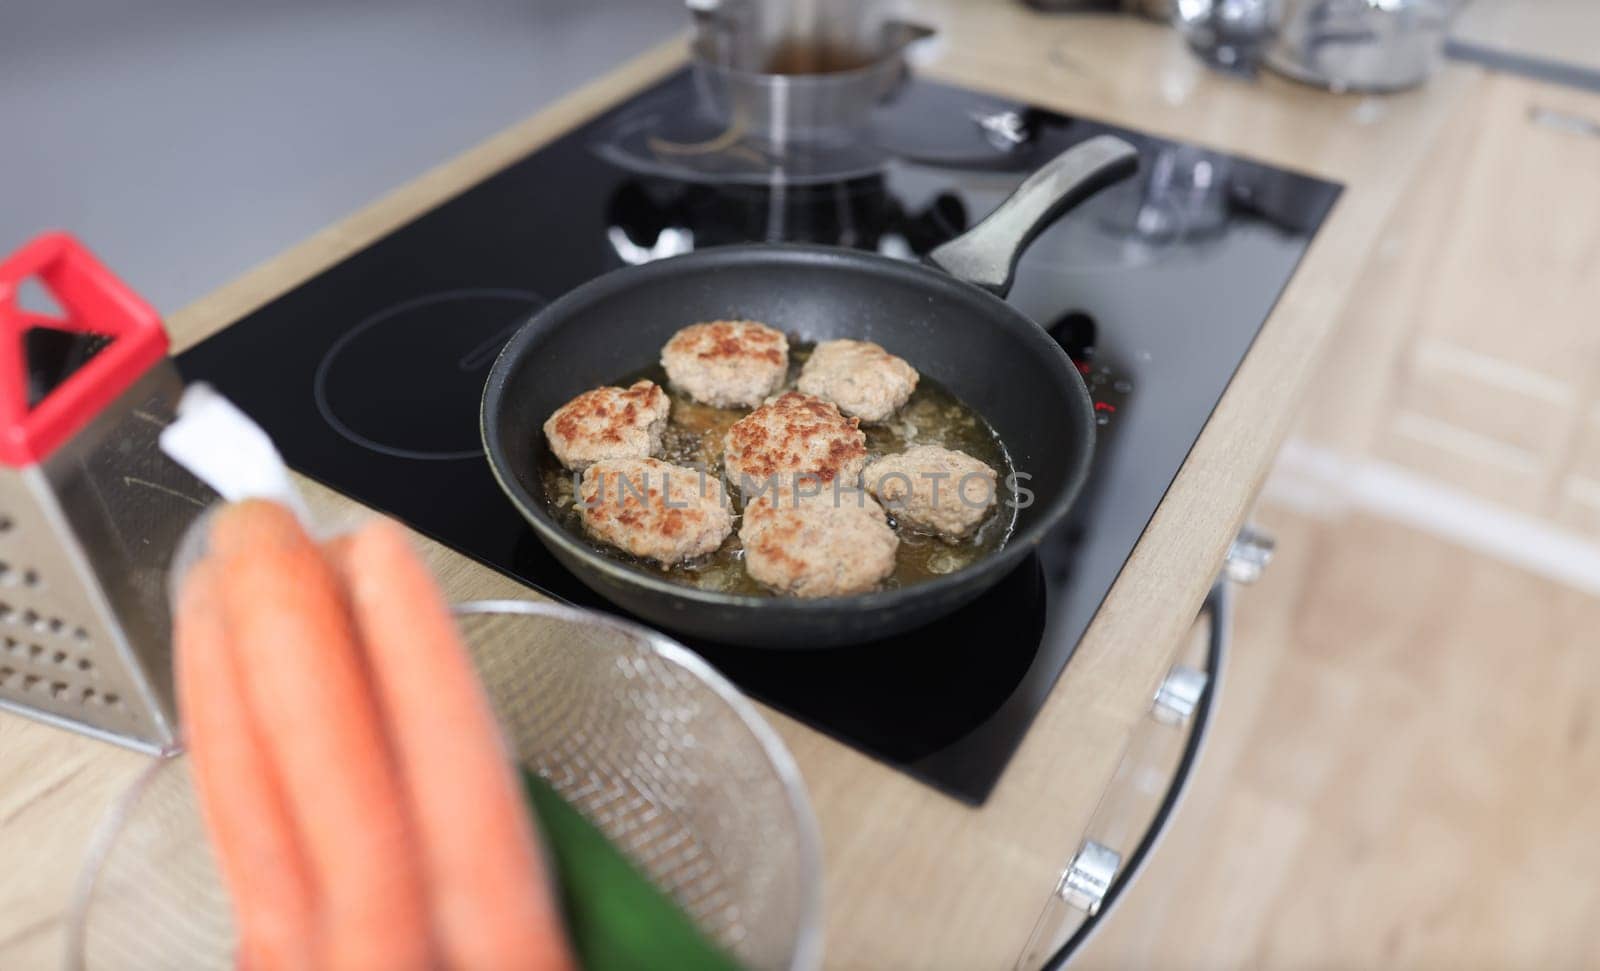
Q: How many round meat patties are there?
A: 7